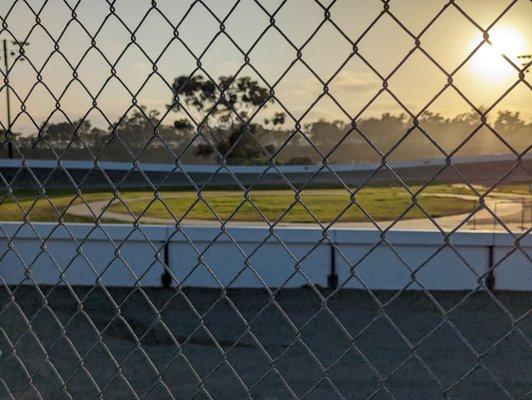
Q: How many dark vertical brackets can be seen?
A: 3